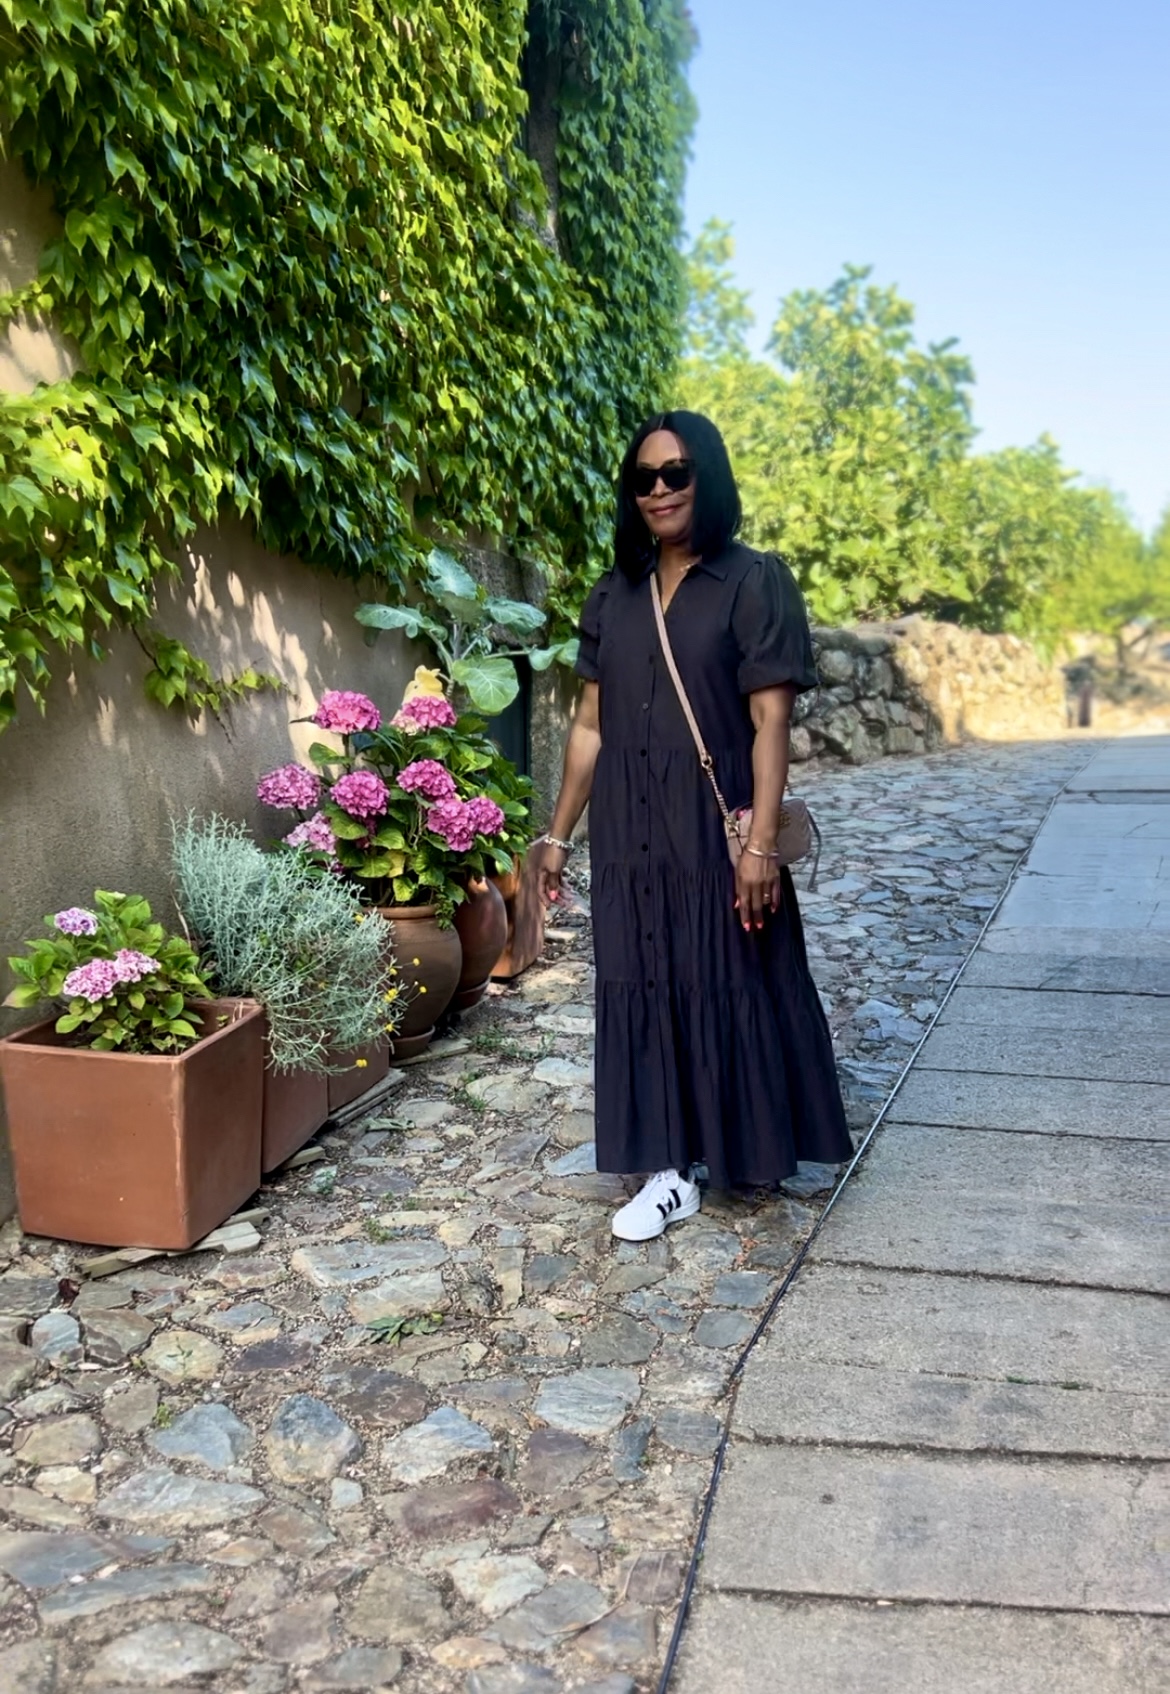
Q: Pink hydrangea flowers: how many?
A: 11